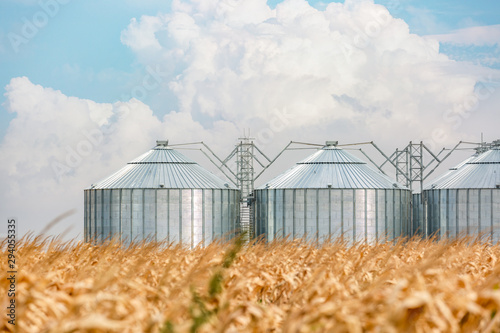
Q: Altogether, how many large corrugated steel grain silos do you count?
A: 3